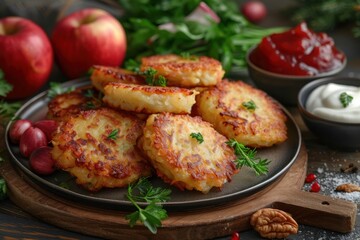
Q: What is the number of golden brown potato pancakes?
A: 7